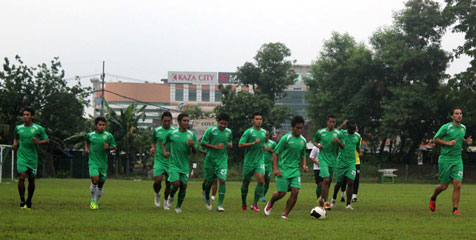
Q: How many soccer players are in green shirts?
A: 11